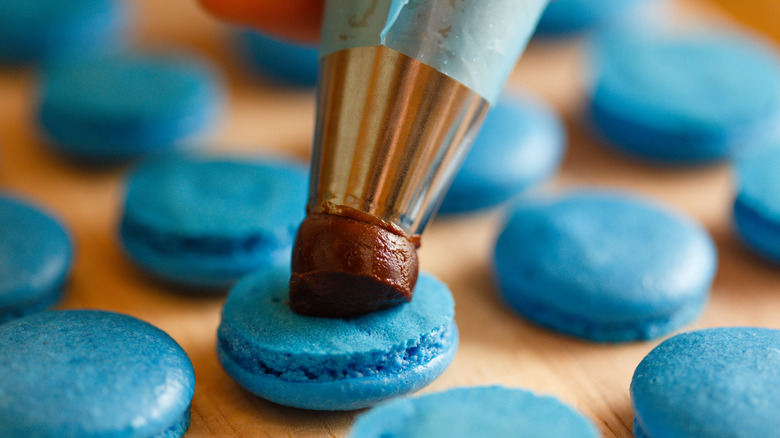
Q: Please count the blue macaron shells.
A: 14